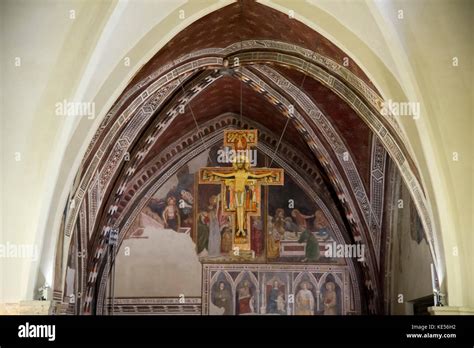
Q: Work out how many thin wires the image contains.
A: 3